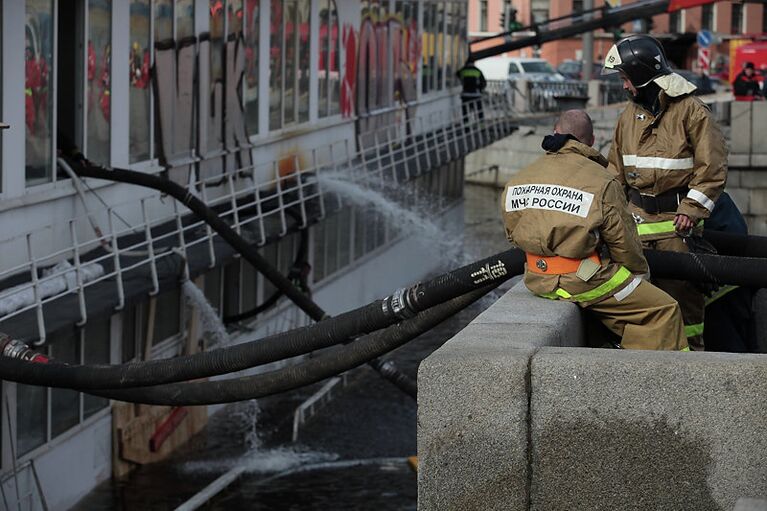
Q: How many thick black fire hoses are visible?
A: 3